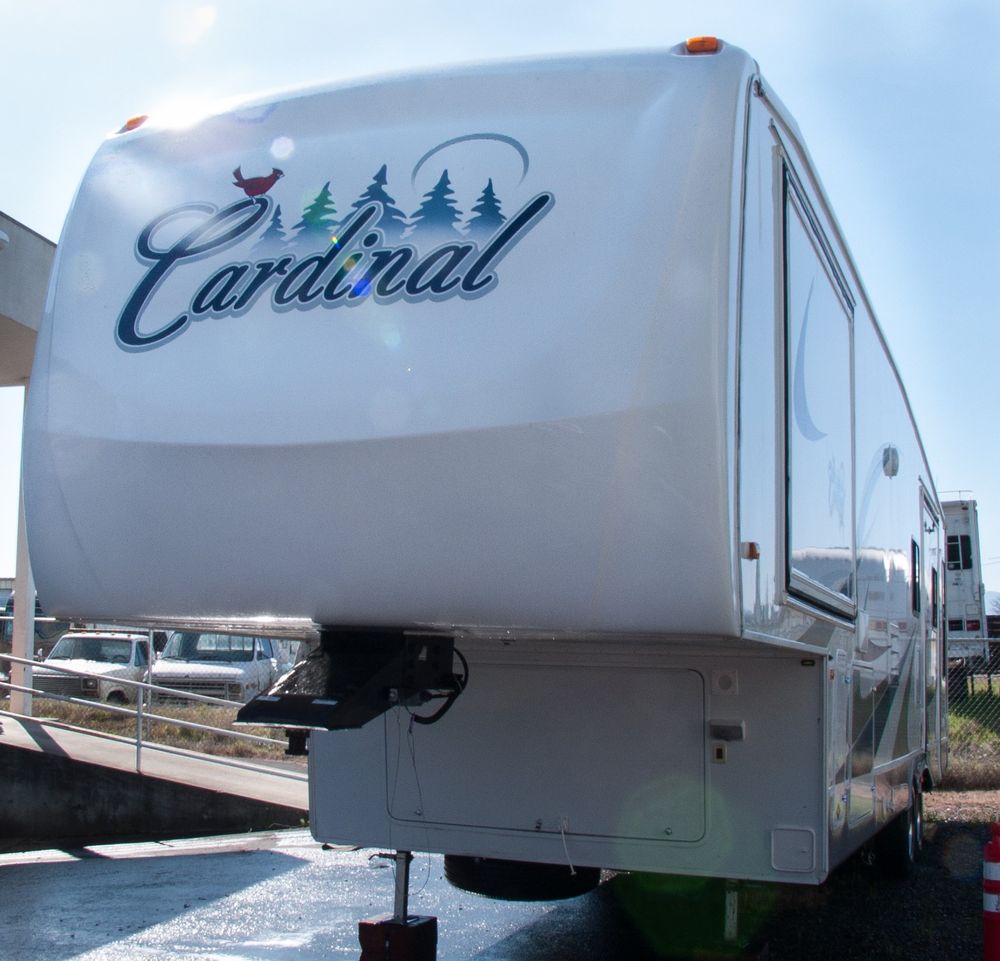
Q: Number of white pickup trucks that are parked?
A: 2